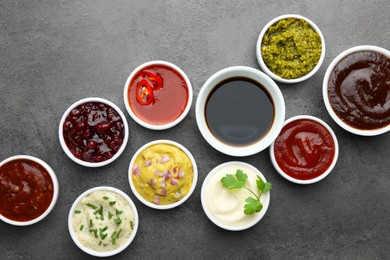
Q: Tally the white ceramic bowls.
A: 10